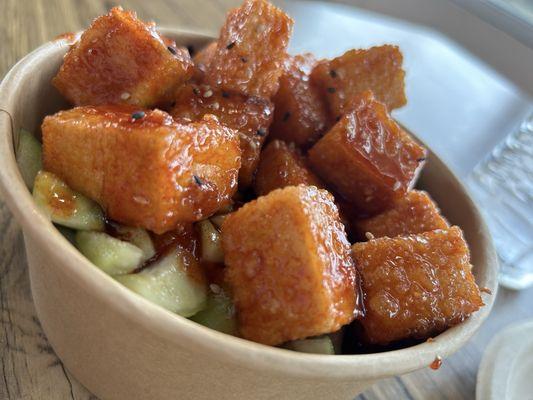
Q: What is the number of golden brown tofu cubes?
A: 11